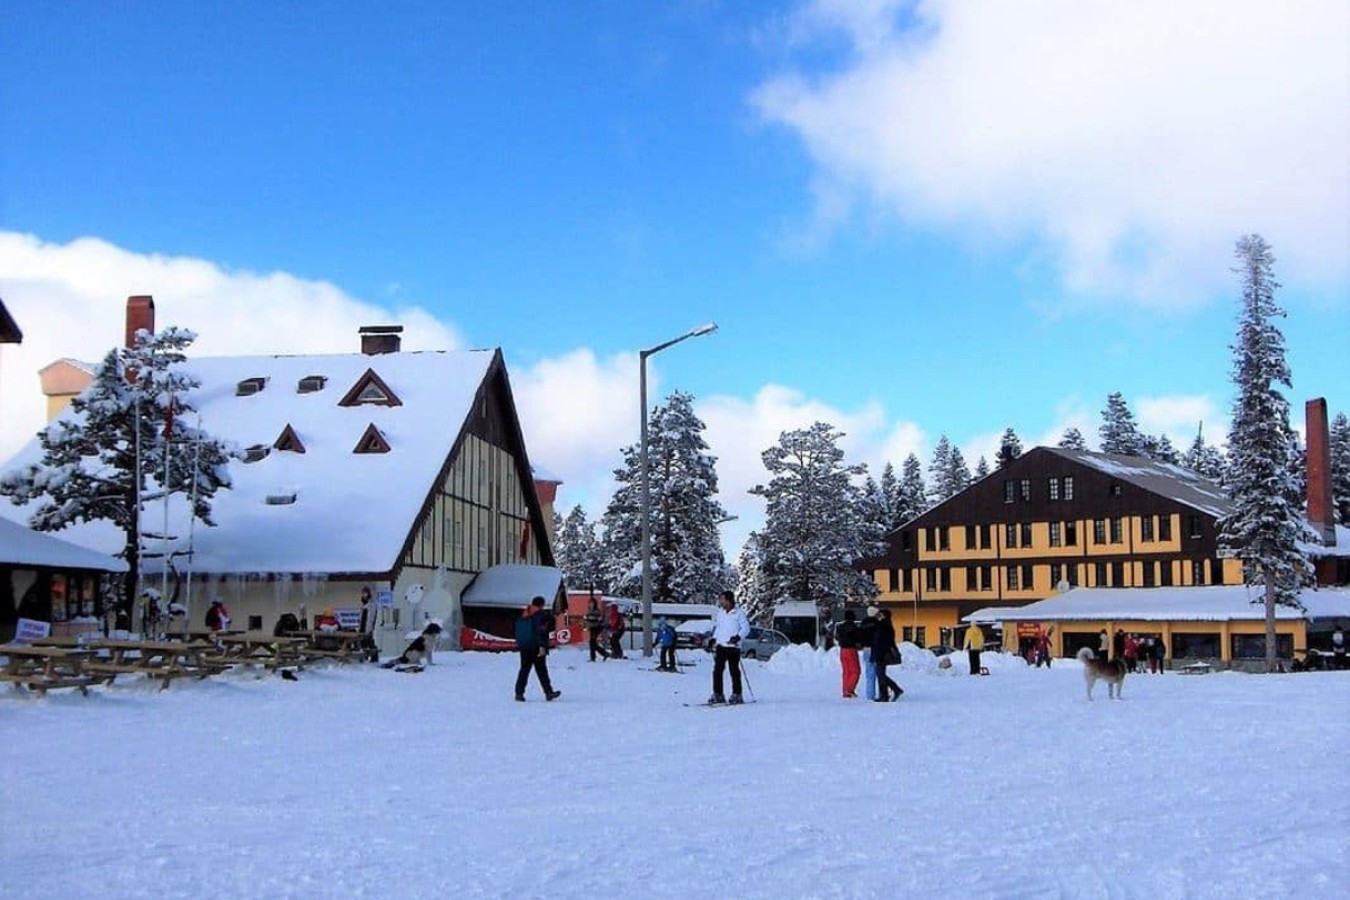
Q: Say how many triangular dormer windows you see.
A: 3